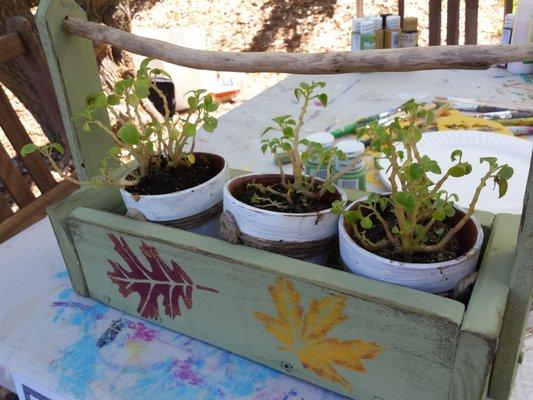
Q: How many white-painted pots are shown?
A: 3